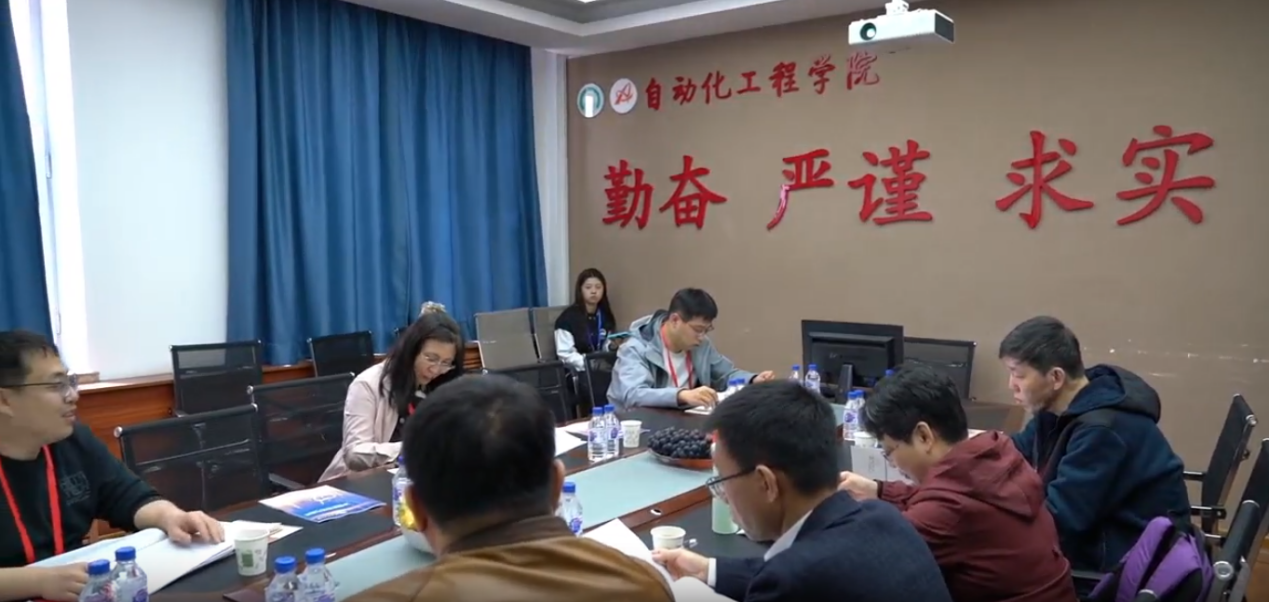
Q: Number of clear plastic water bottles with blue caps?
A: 15